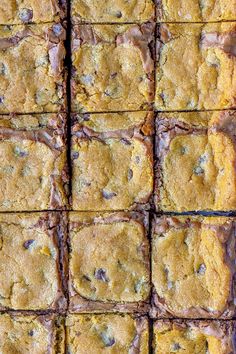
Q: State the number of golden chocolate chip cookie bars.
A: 15